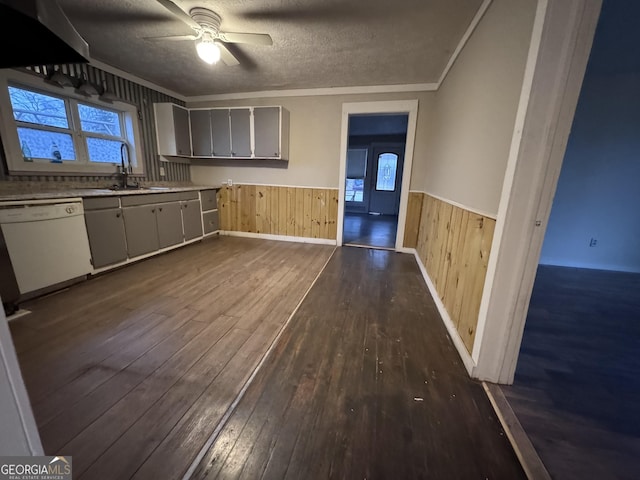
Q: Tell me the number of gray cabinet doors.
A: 9